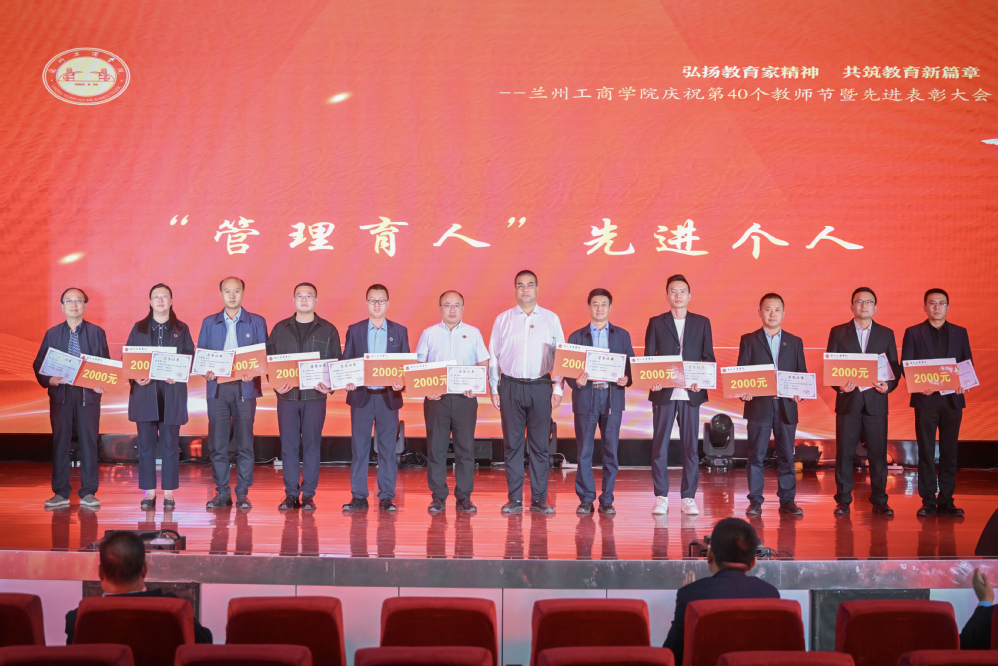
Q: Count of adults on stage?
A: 12